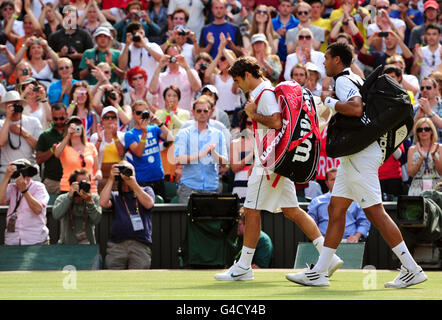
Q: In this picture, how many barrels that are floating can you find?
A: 0